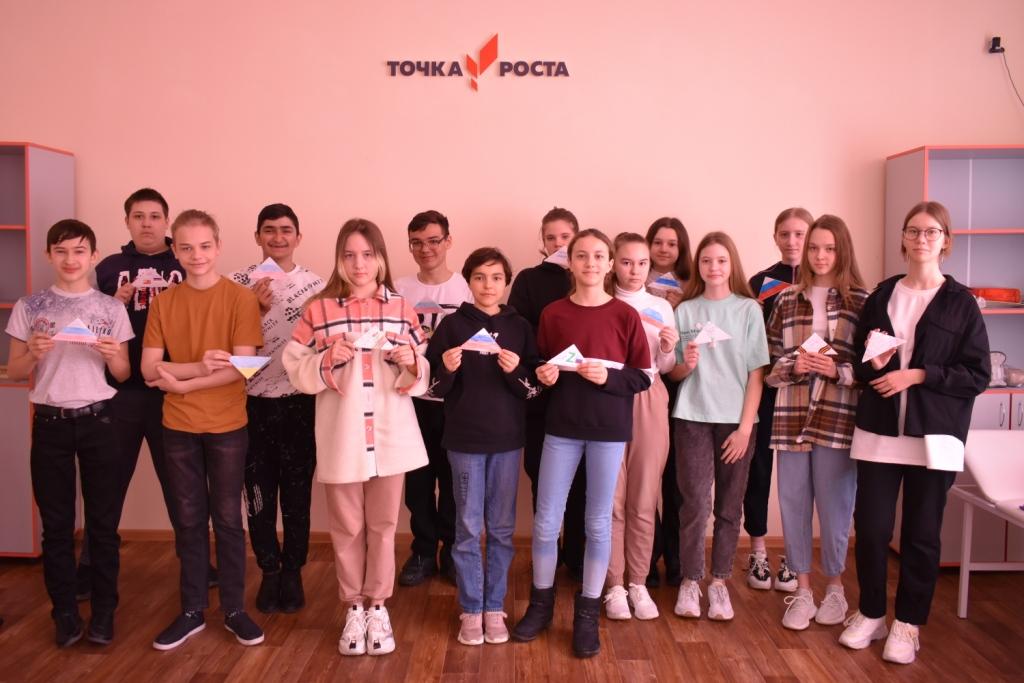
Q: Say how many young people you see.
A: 15